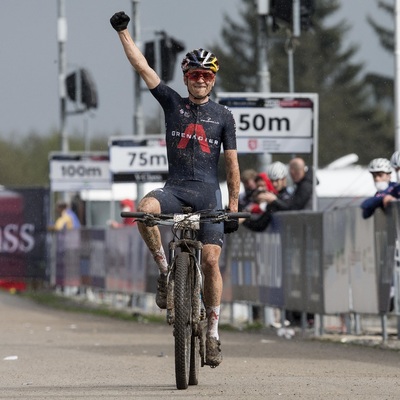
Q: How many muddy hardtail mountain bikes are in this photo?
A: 1